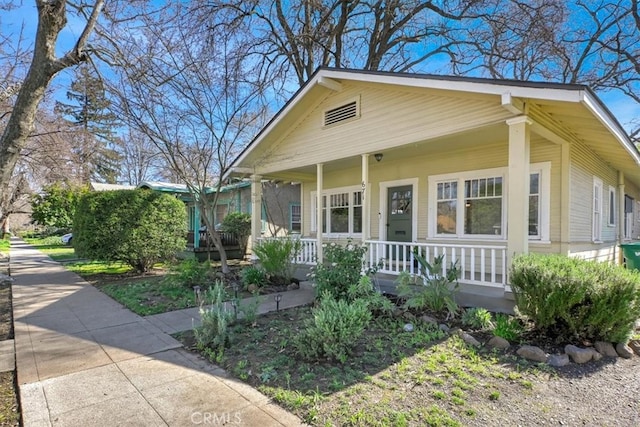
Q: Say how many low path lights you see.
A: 4